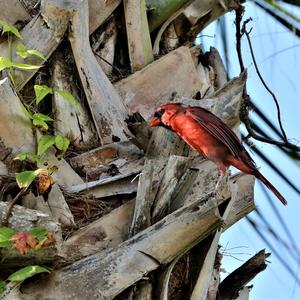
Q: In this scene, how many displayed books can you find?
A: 0